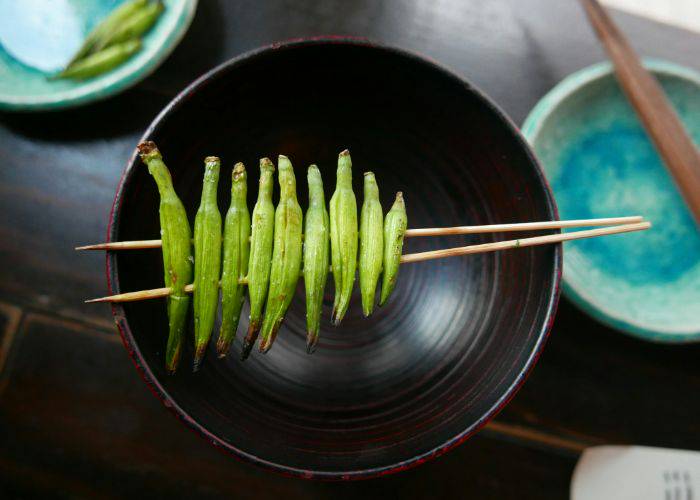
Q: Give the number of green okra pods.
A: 12